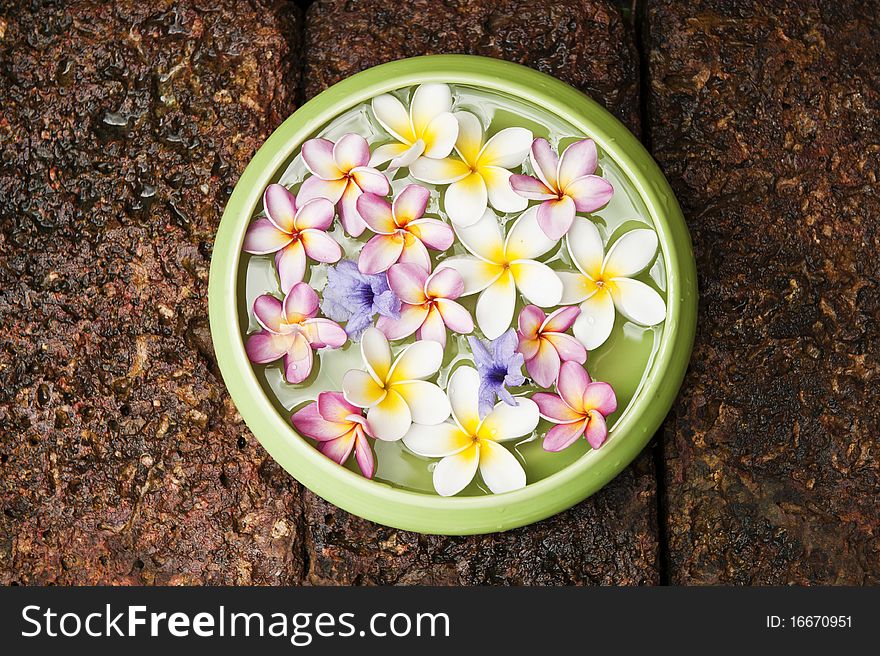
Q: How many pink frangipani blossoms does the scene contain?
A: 9